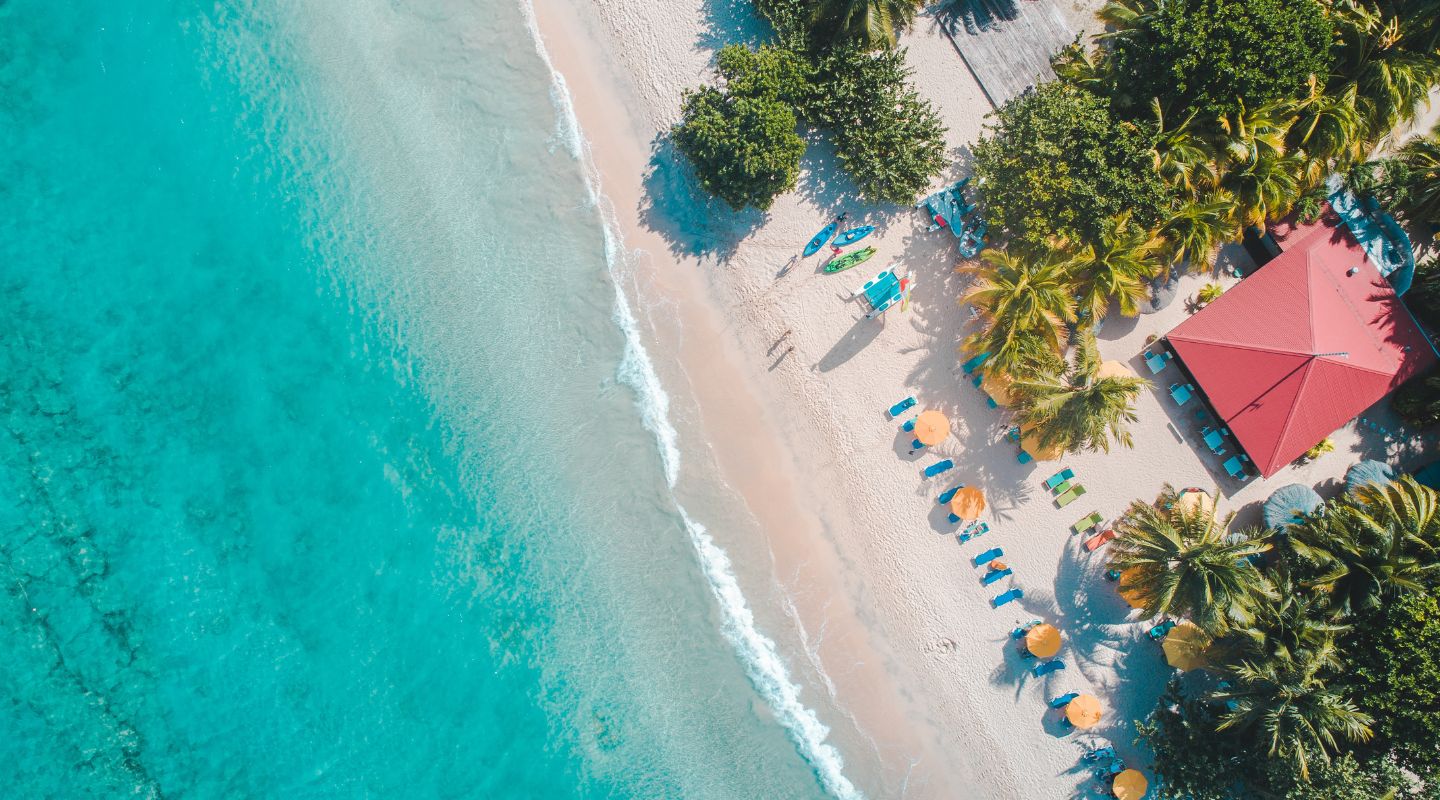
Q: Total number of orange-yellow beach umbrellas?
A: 11